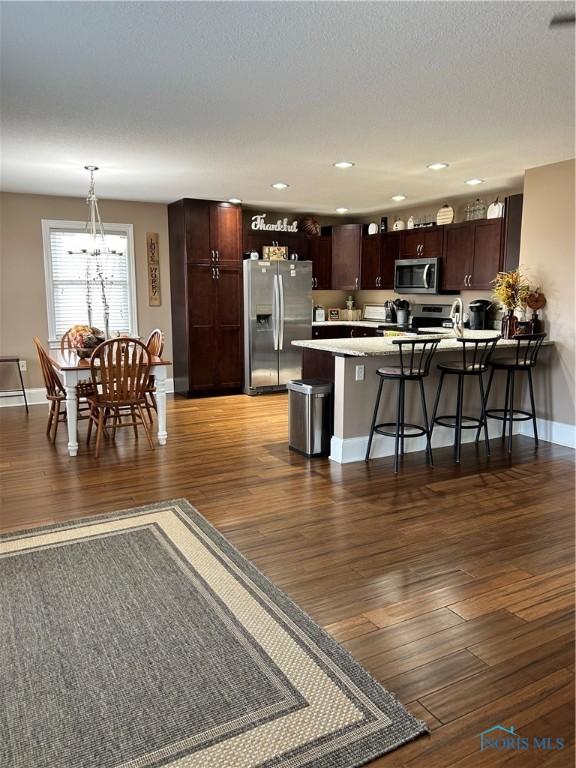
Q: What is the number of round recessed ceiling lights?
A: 7